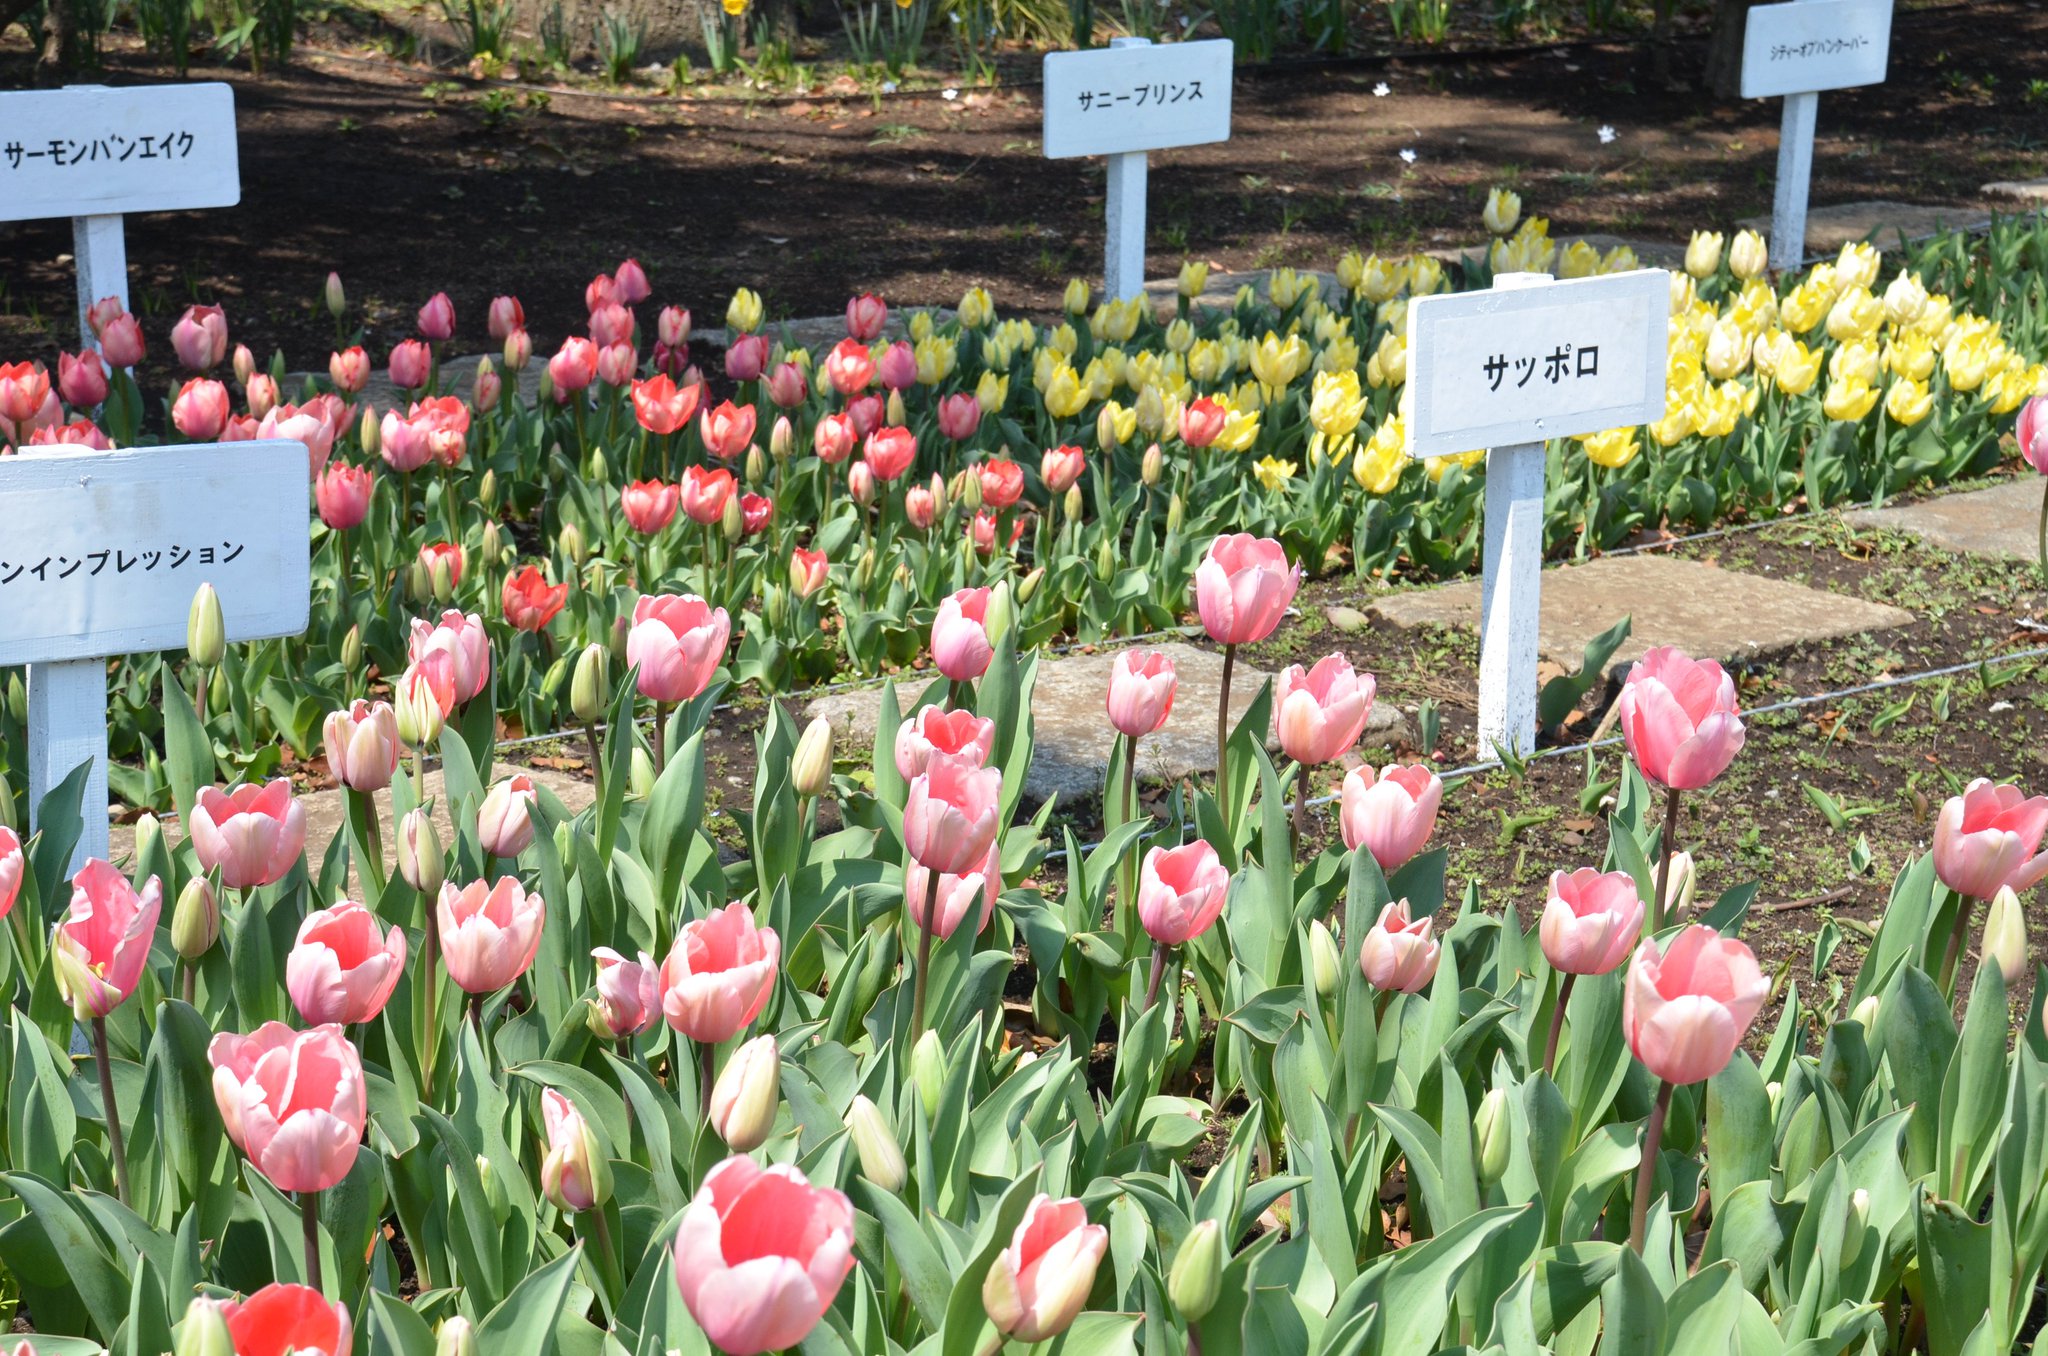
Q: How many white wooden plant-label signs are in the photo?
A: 5